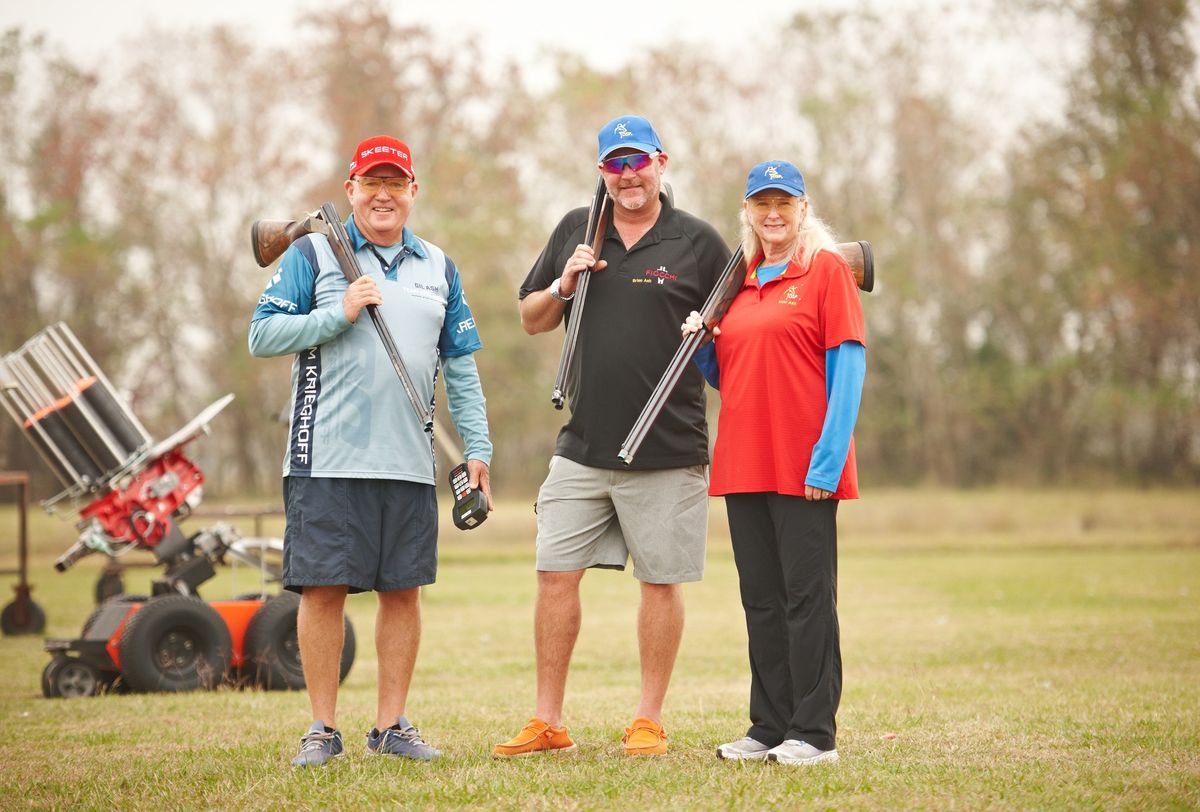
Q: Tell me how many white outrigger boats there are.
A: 0